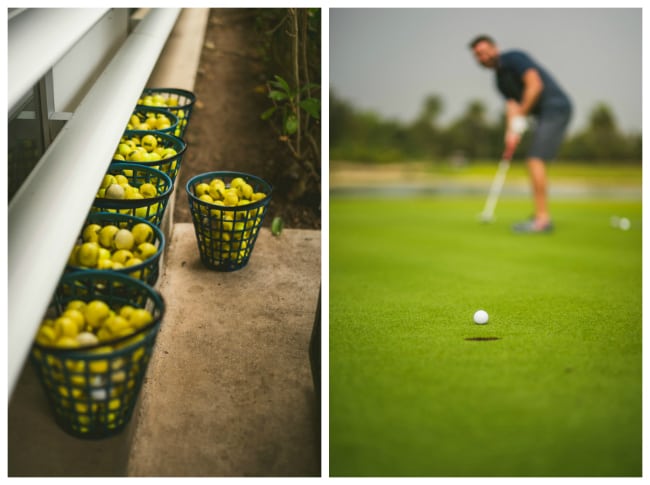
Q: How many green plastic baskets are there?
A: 7